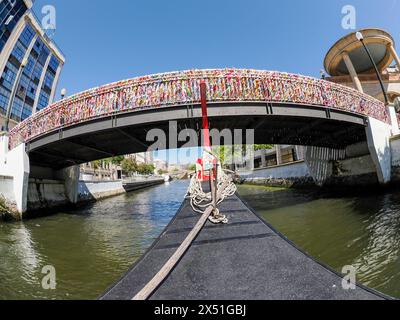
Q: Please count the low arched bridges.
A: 1